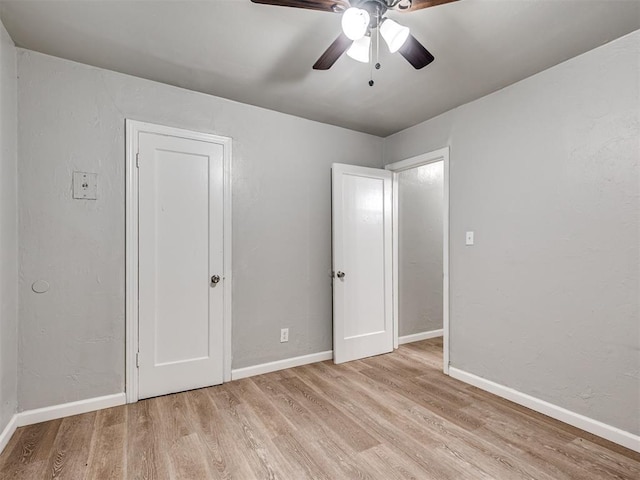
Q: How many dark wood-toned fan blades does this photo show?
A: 4